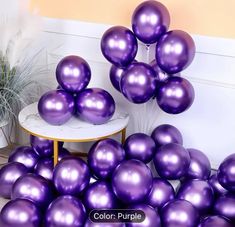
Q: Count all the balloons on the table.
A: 3